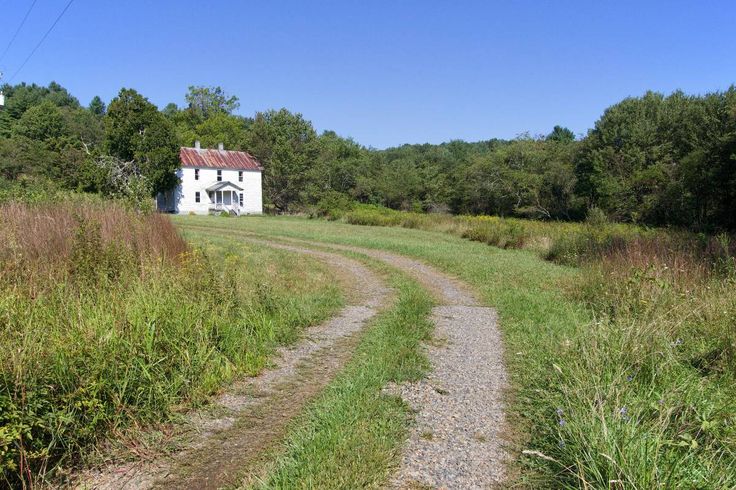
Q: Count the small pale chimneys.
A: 2